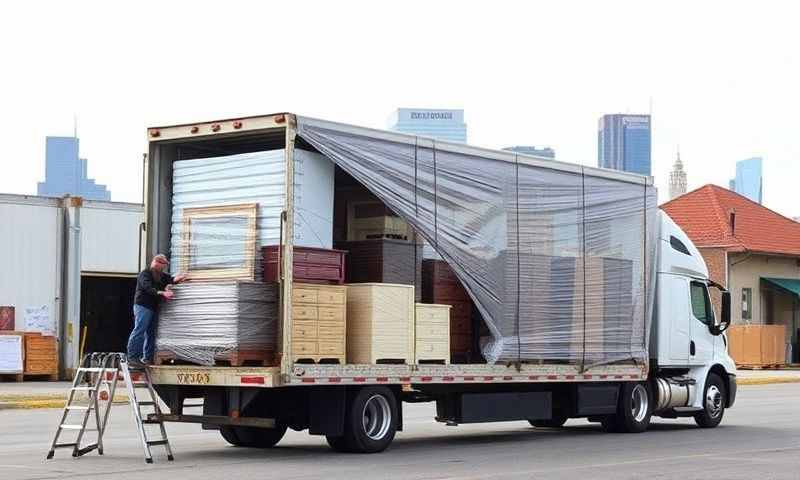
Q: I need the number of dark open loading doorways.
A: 1